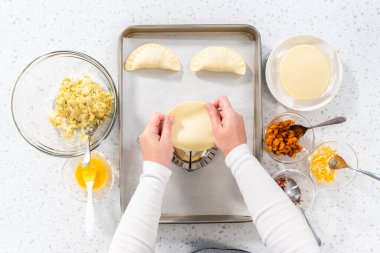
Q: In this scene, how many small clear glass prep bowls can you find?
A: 4